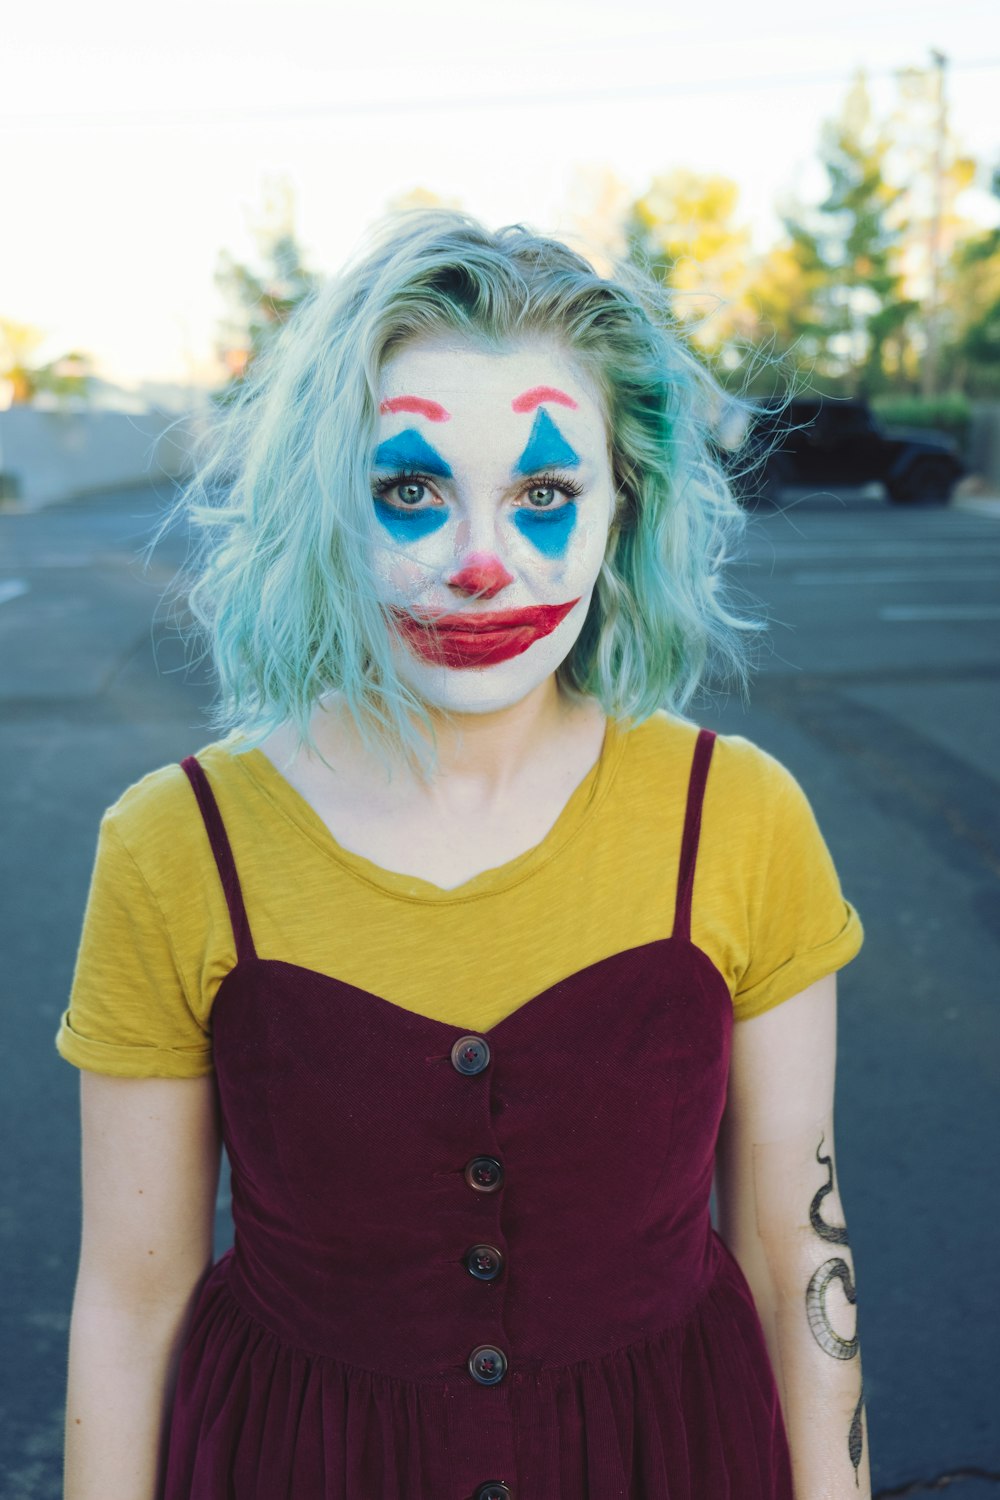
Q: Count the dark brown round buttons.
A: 5